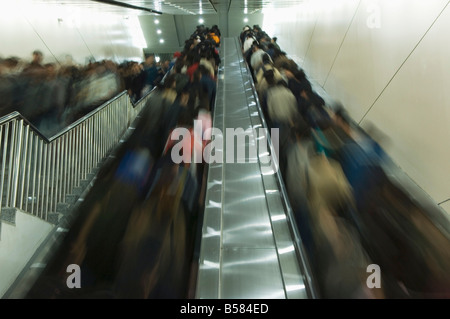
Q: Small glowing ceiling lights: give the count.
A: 5